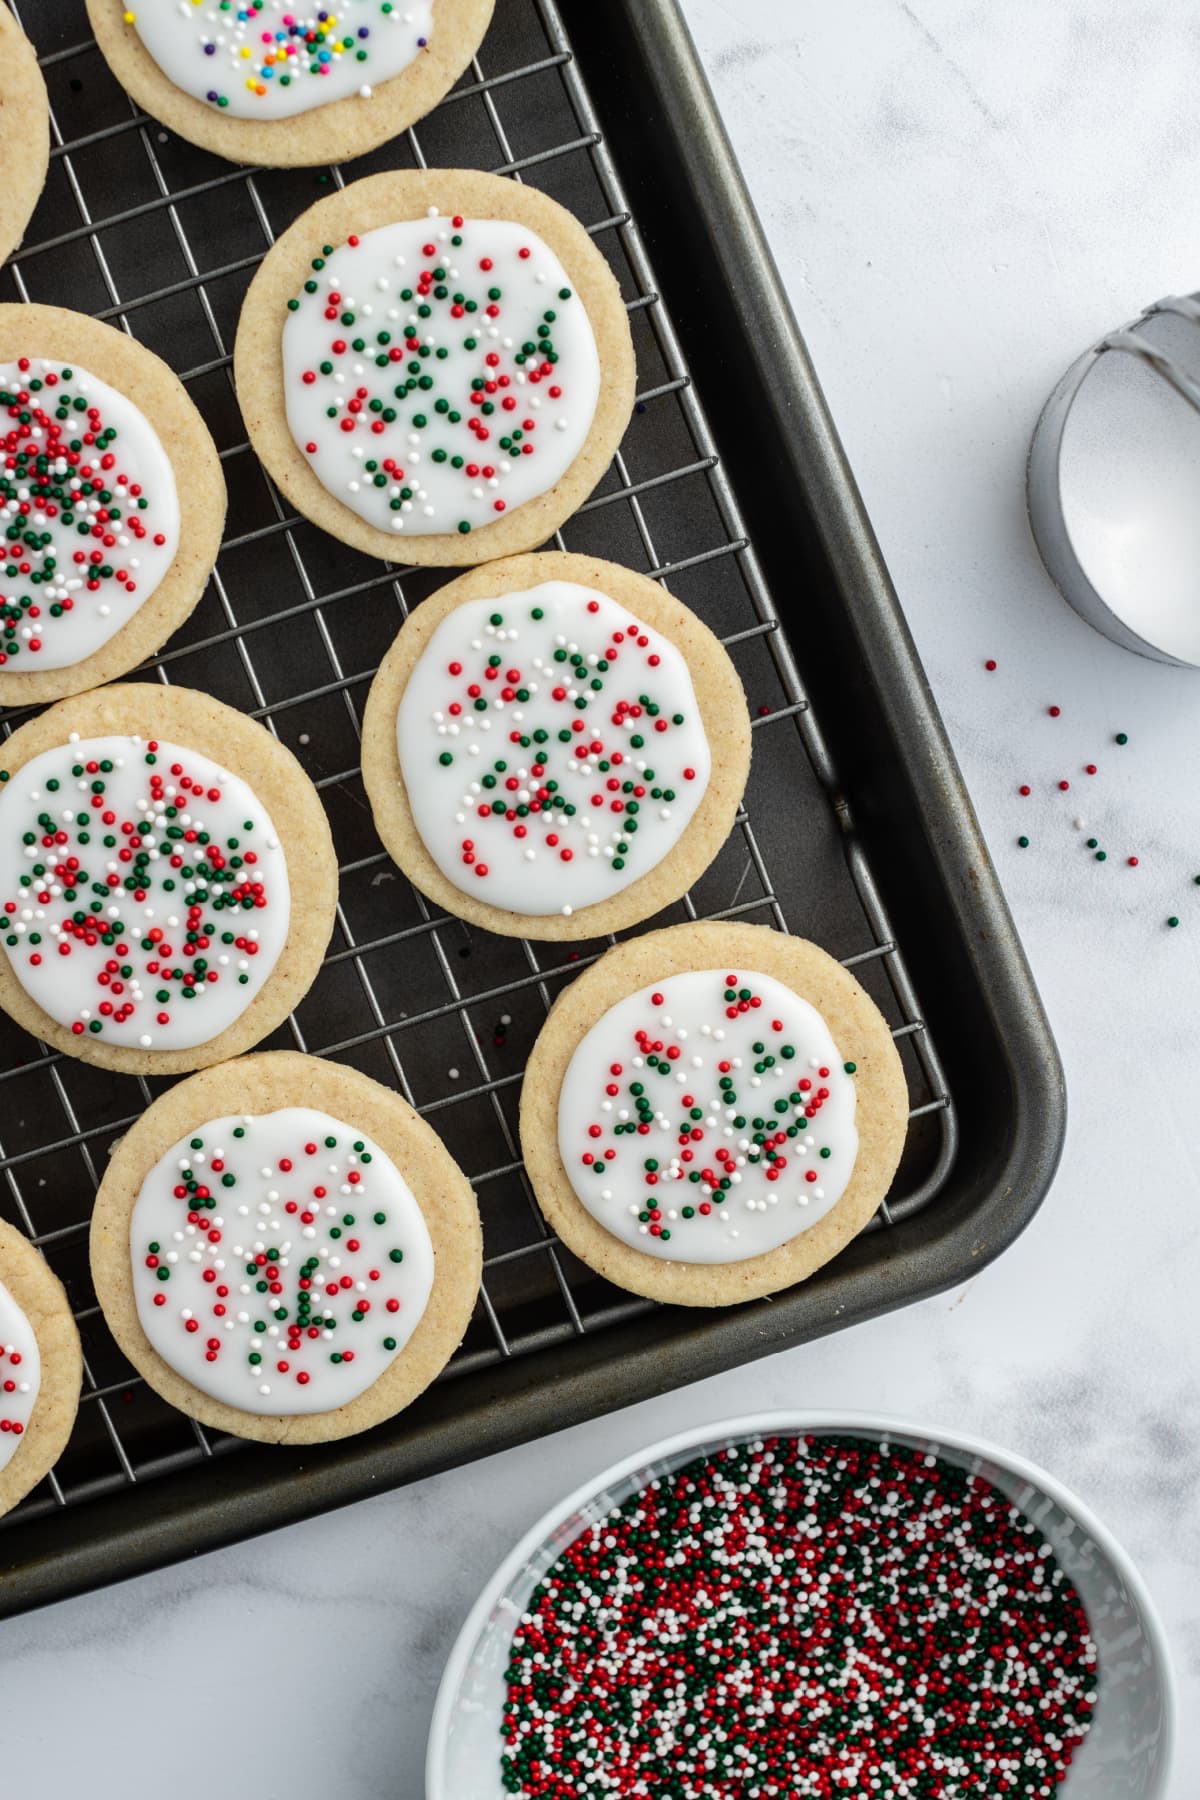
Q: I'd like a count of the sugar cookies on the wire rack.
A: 9